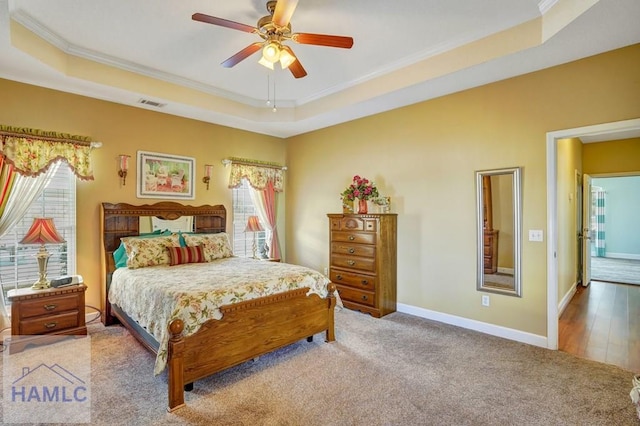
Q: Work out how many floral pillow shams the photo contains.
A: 2